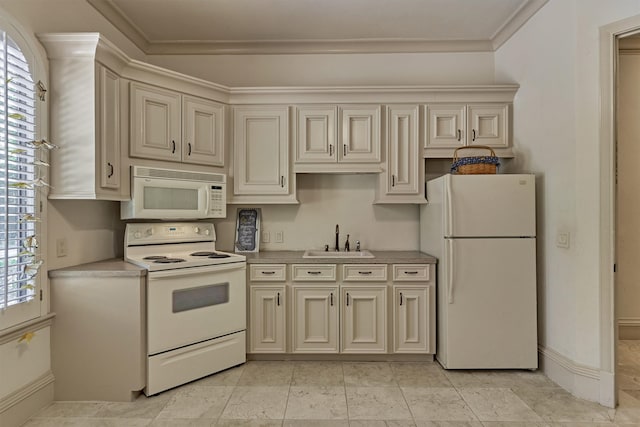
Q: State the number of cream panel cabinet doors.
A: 13